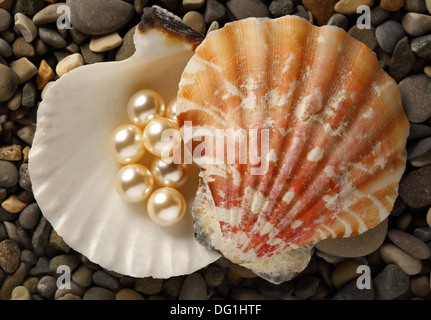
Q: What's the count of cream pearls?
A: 7